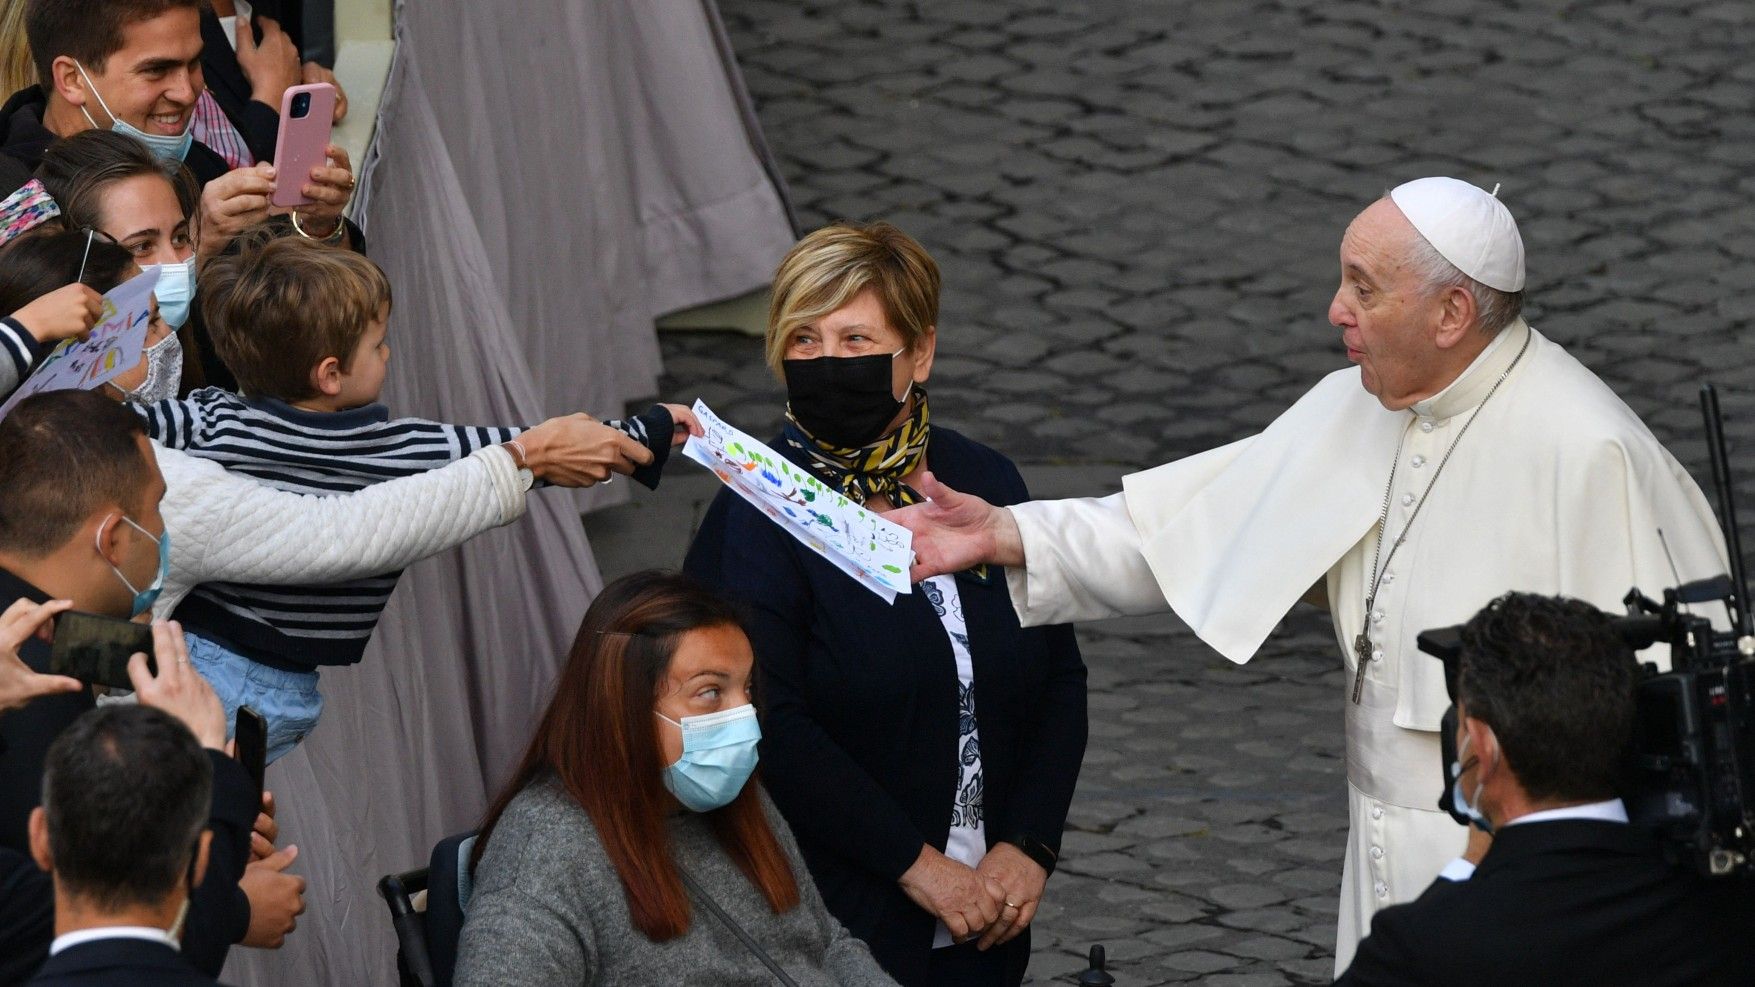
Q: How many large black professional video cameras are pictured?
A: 1